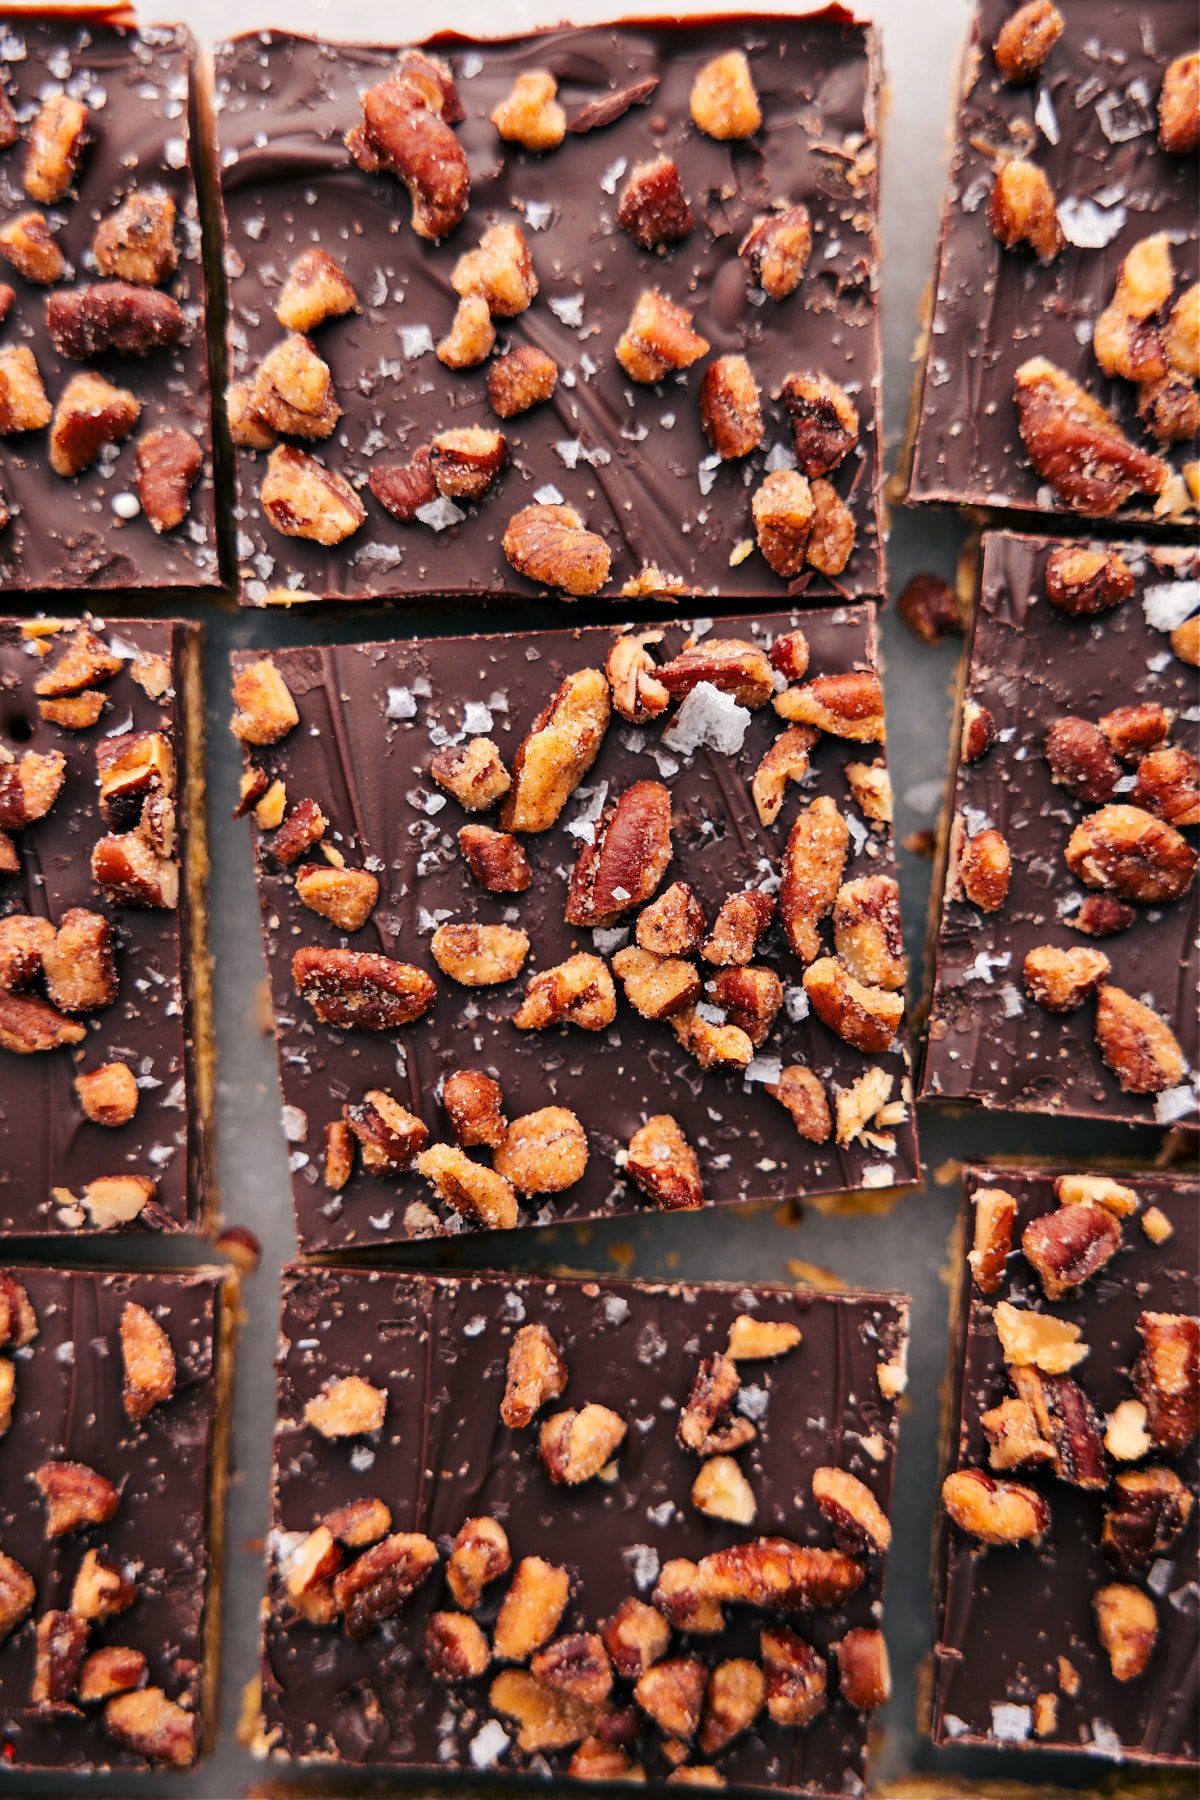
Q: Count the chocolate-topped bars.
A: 9